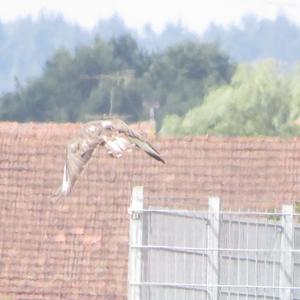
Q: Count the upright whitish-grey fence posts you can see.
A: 3